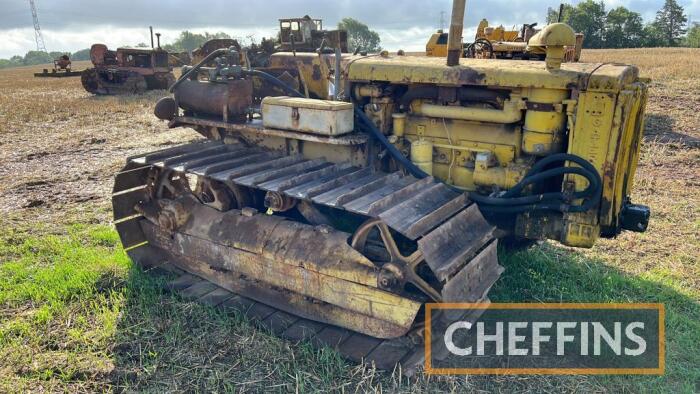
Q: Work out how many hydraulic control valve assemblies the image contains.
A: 1